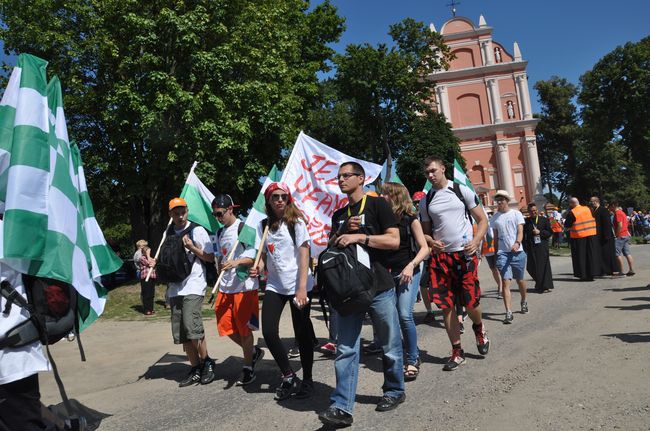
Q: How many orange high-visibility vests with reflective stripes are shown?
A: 1